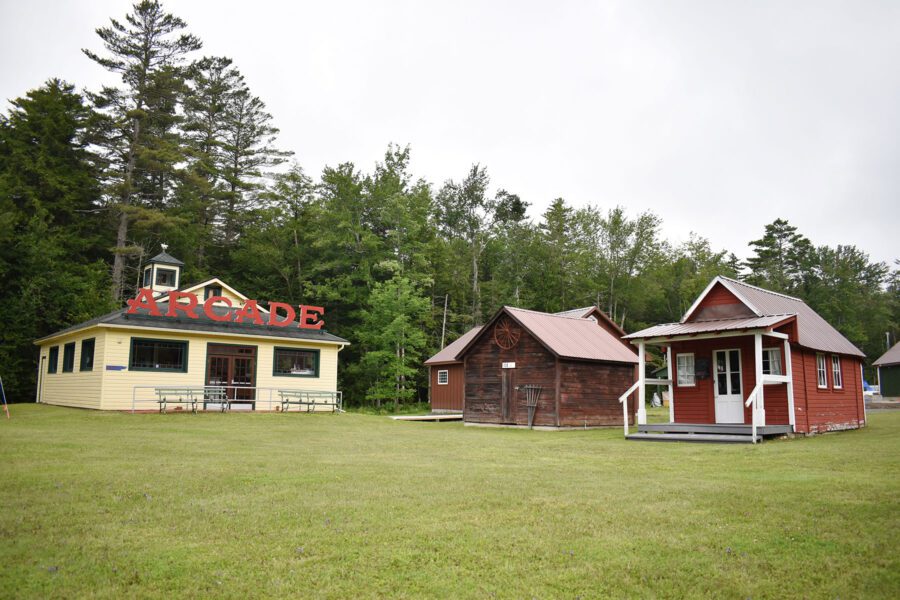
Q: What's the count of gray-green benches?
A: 2